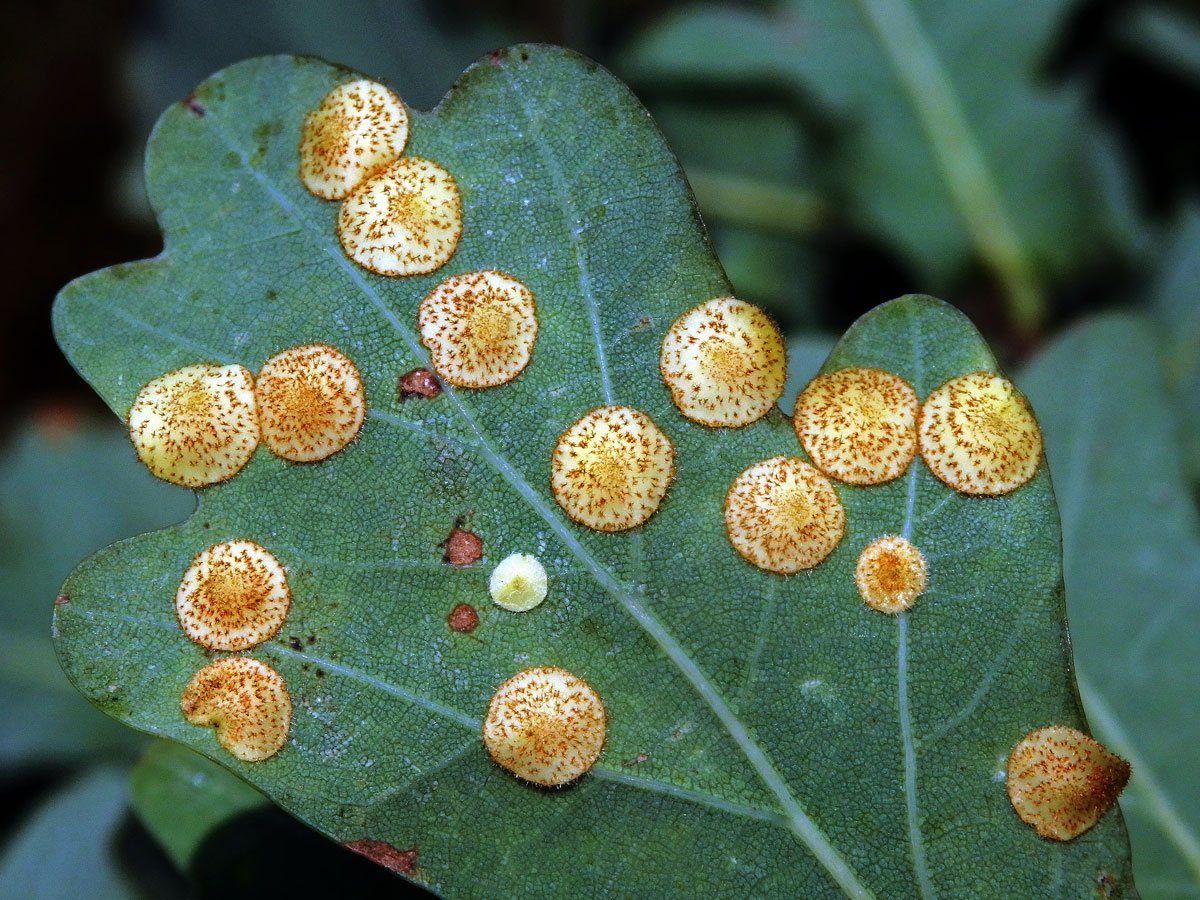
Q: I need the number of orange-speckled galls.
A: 15